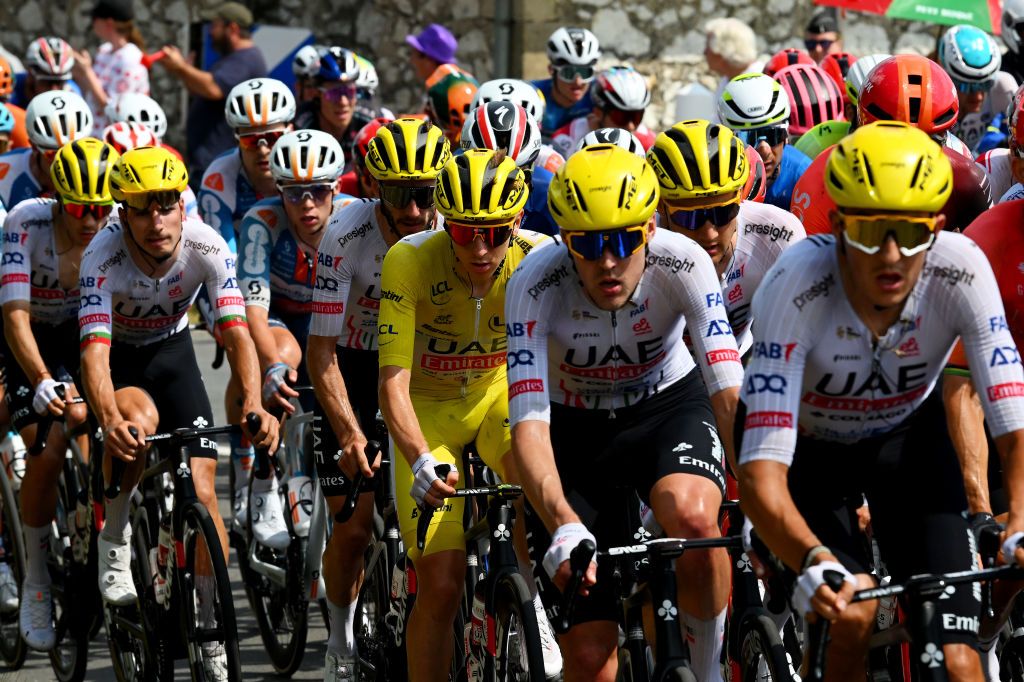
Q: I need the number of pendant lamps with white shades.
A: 0